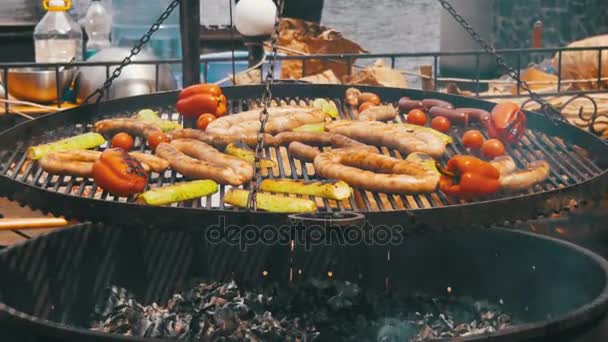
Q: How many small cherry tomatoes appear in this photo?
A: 8